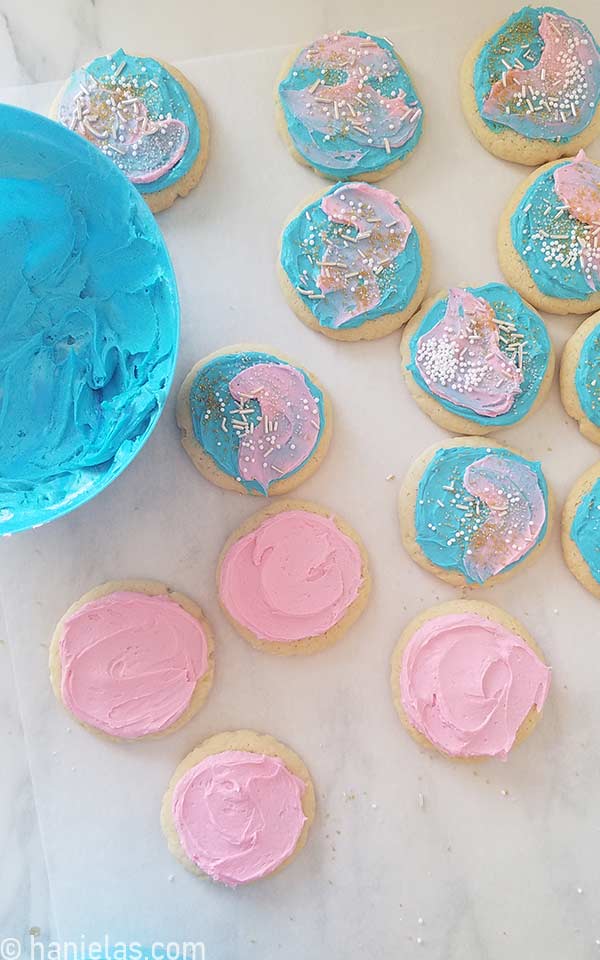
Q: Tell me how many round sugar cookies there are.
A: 14